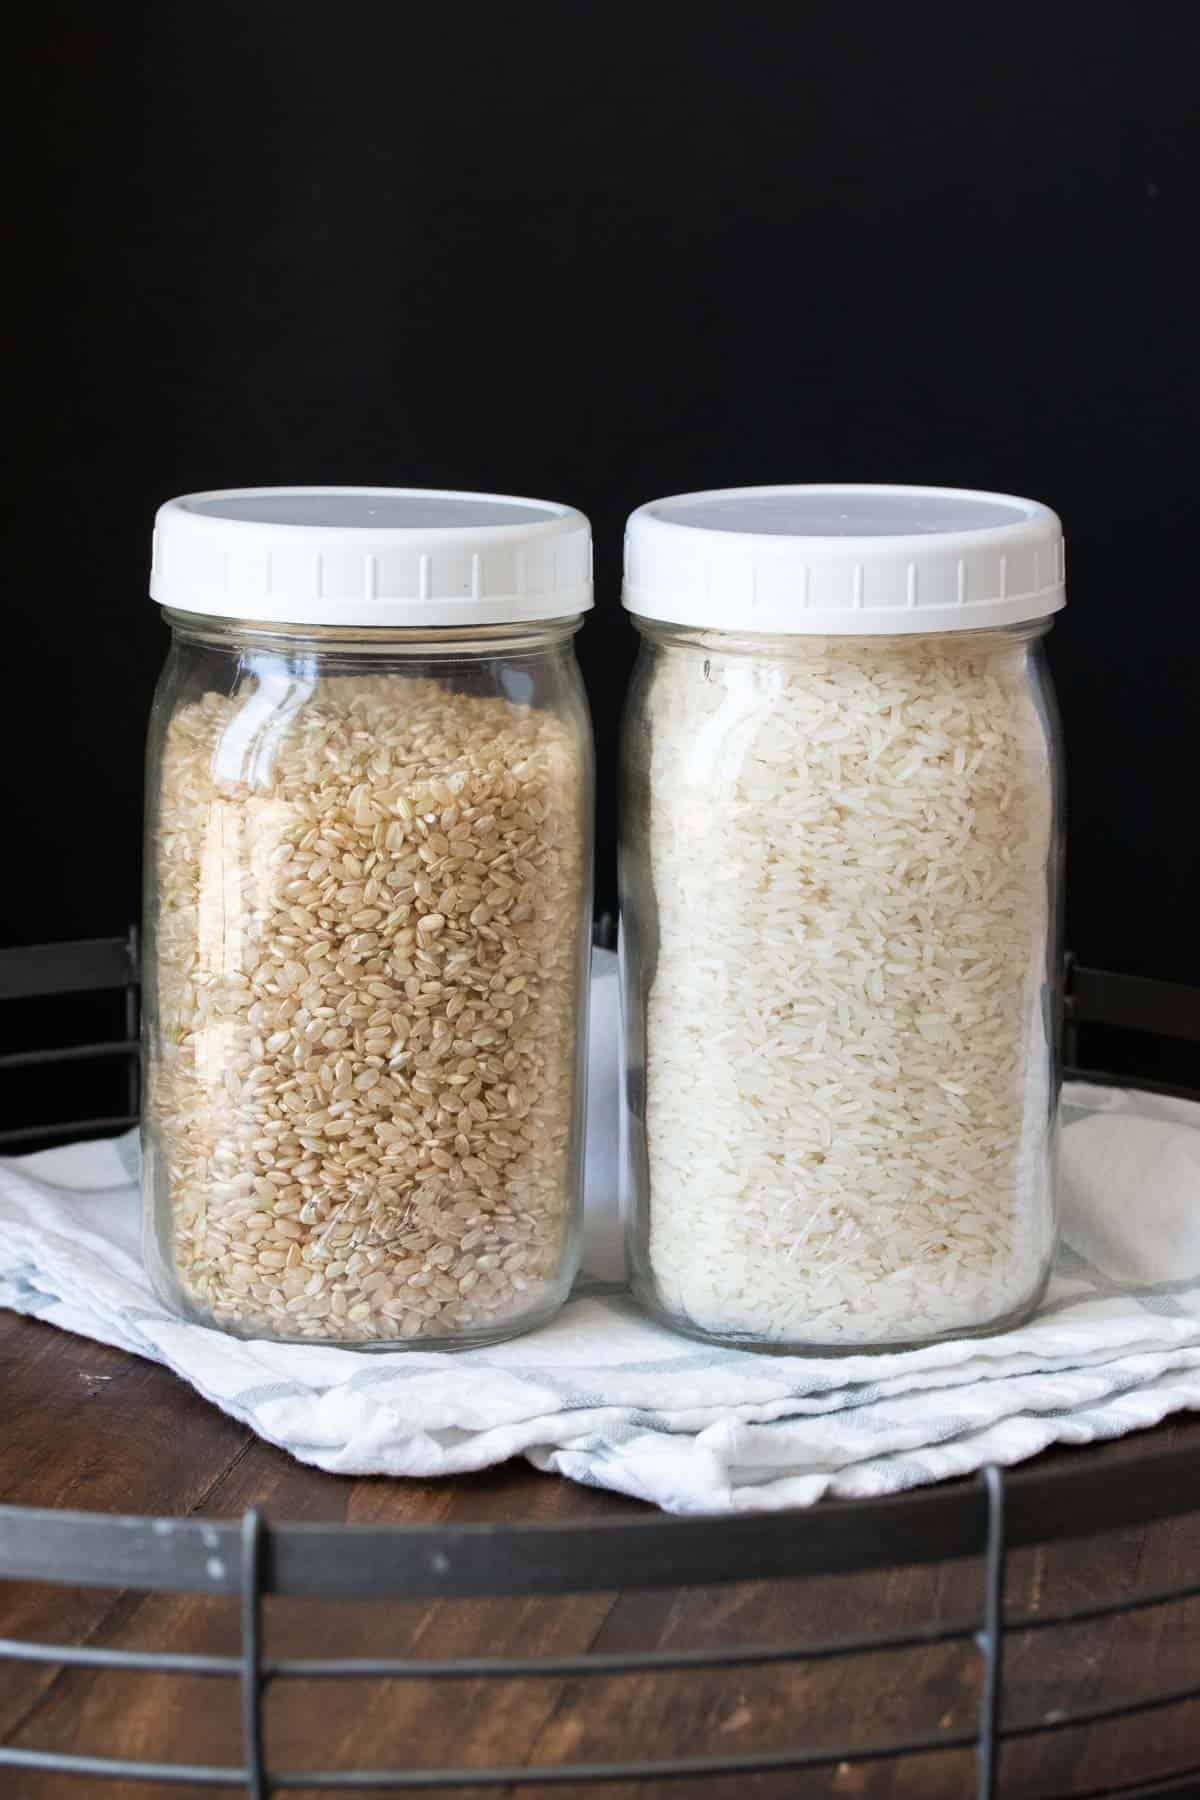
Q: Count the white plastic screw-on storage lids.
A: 2